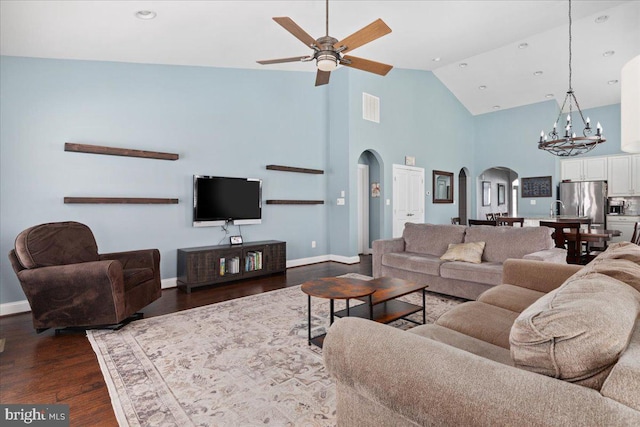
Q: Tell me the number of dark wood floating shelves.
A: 4